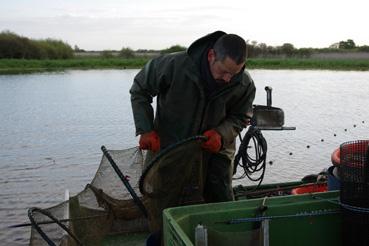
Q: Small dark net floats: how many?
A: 8